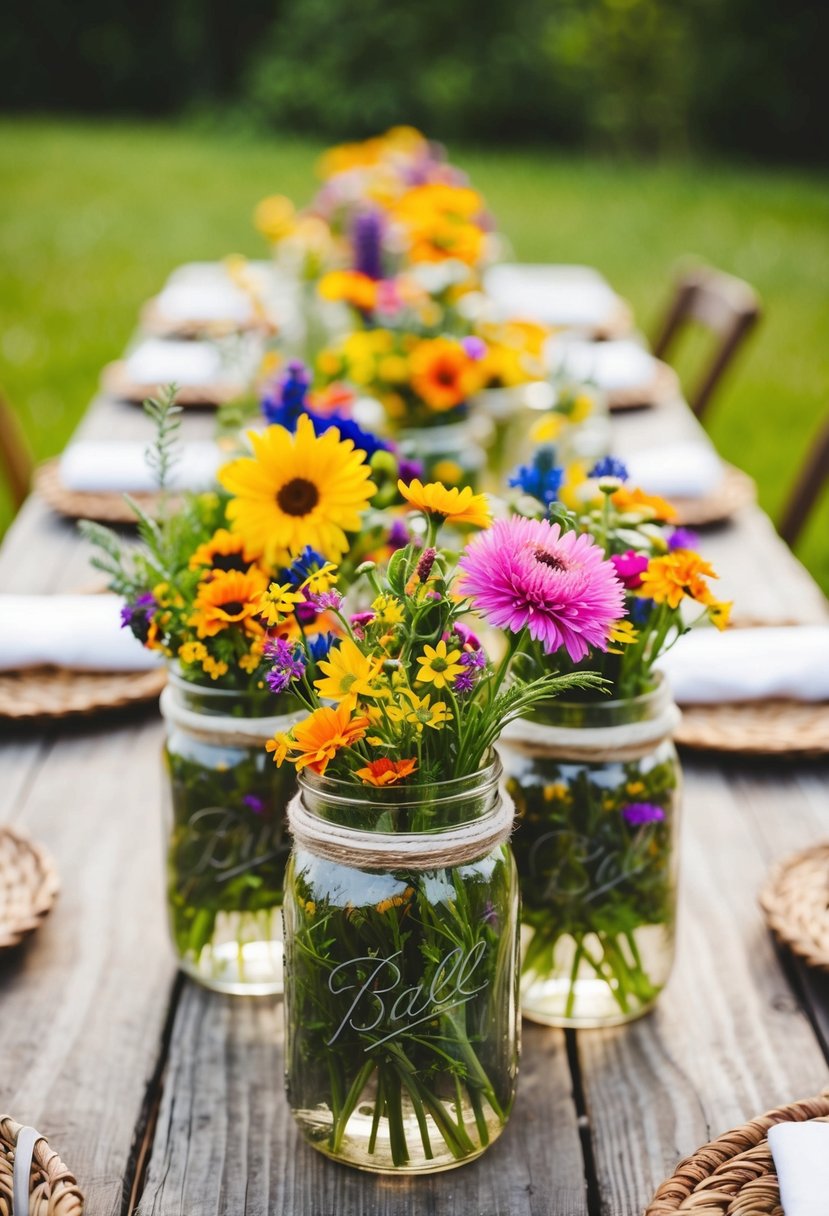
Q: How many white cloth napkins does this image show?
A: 9